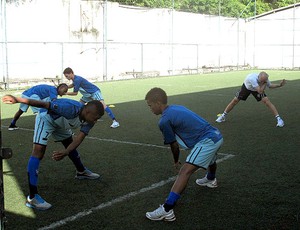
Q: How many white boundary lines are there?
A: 2